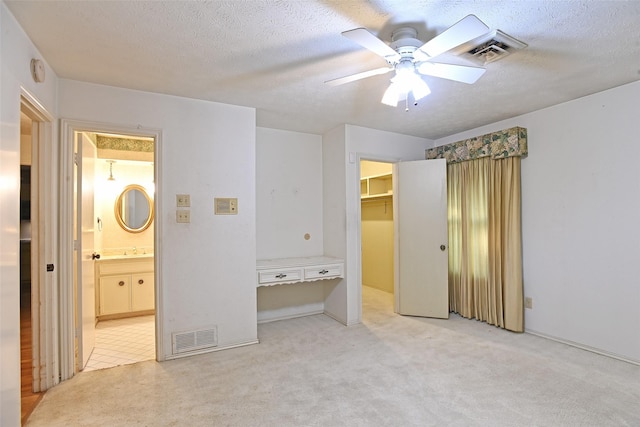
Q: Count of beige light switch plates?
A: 2